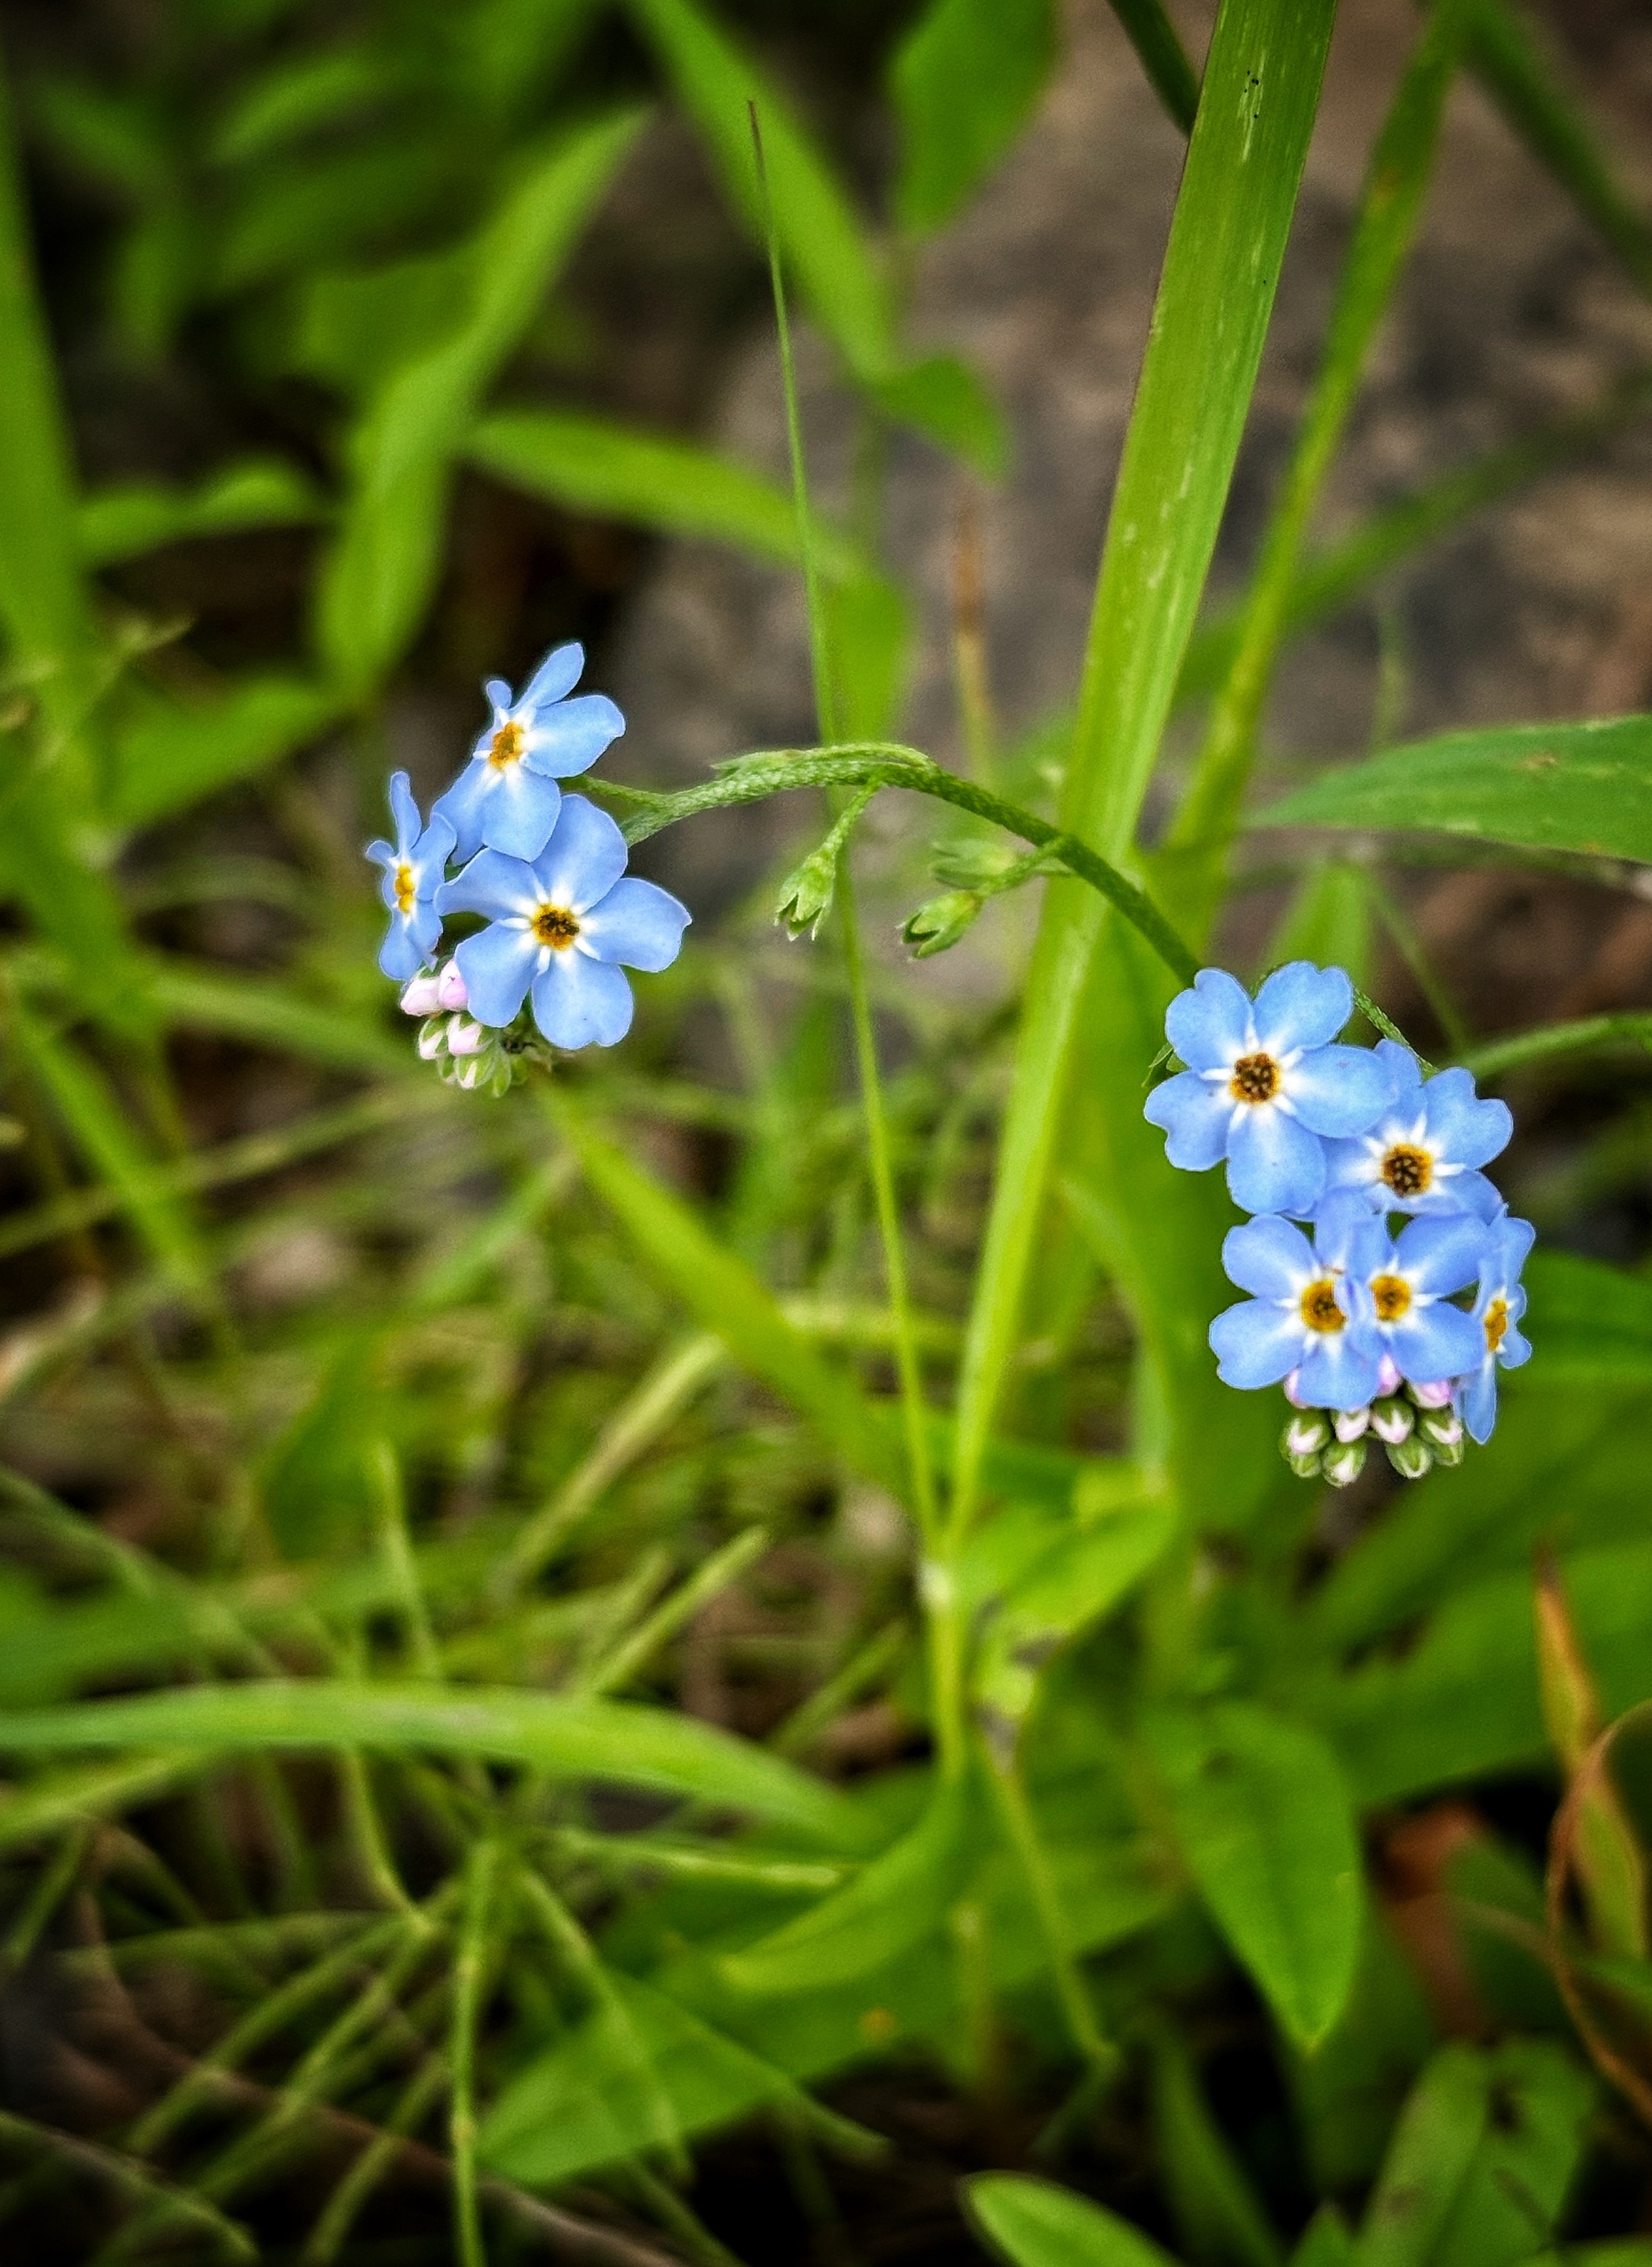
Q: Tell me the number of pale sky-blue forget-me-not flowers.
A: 8